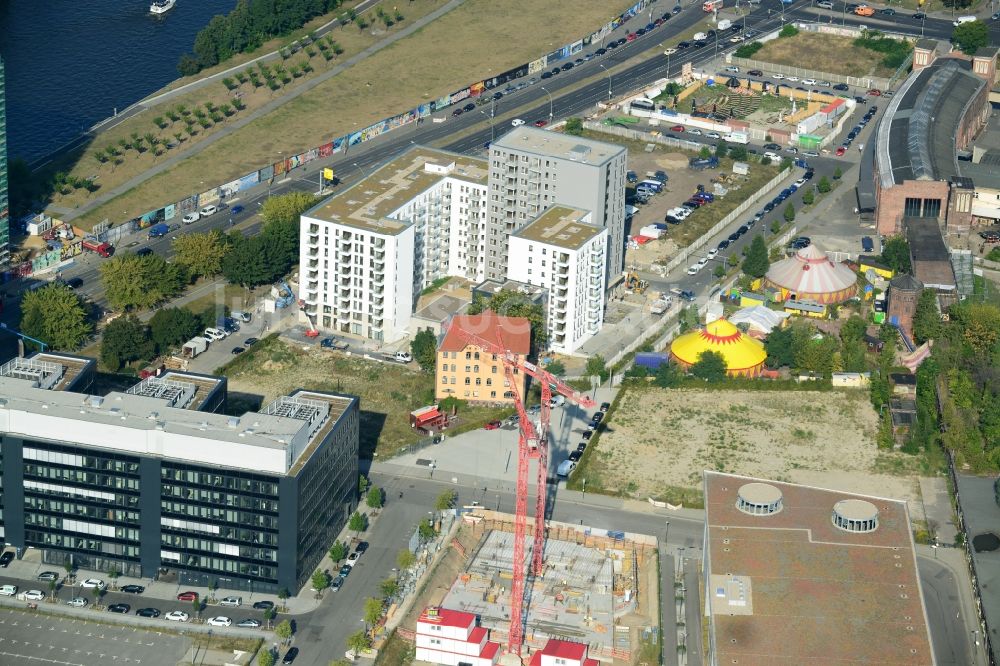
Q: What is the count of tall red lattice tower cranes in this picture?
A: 2